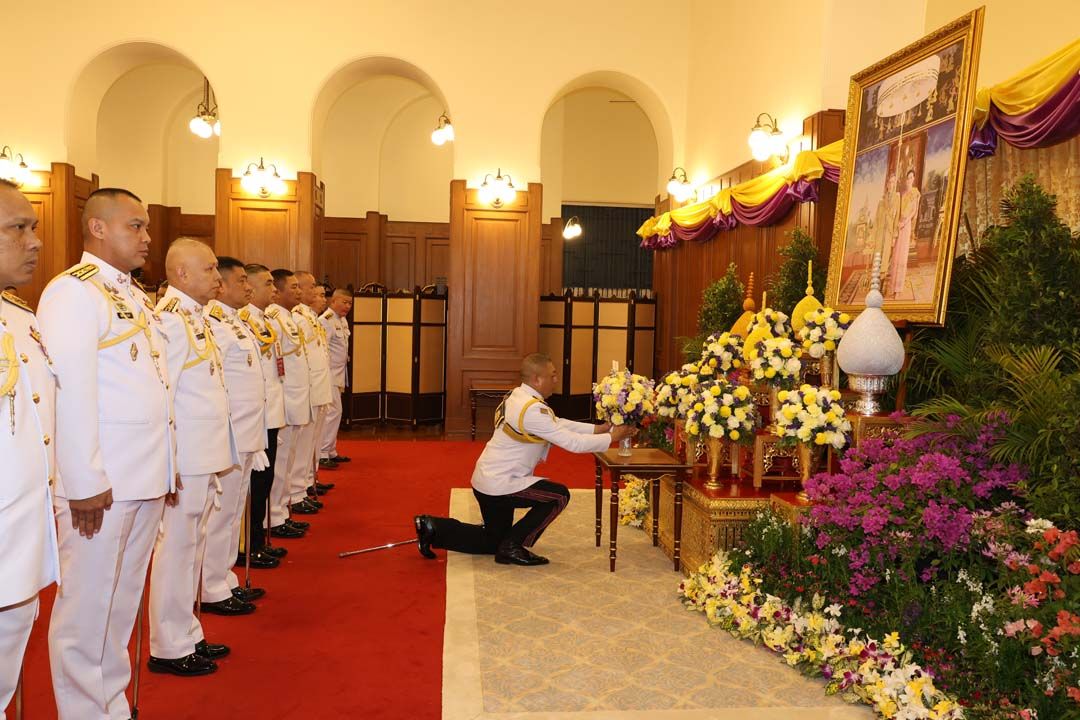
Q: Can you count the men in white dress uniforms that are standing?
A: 9